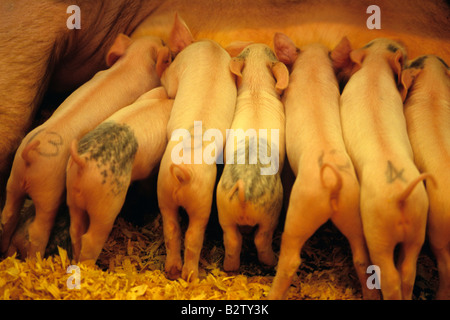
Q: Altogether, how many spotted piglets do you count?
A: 2